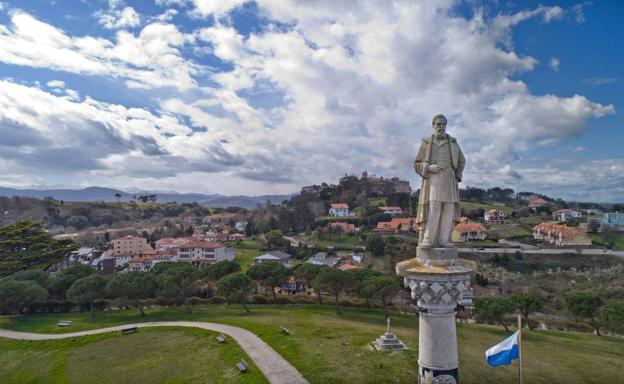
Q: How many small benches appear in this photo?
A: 5